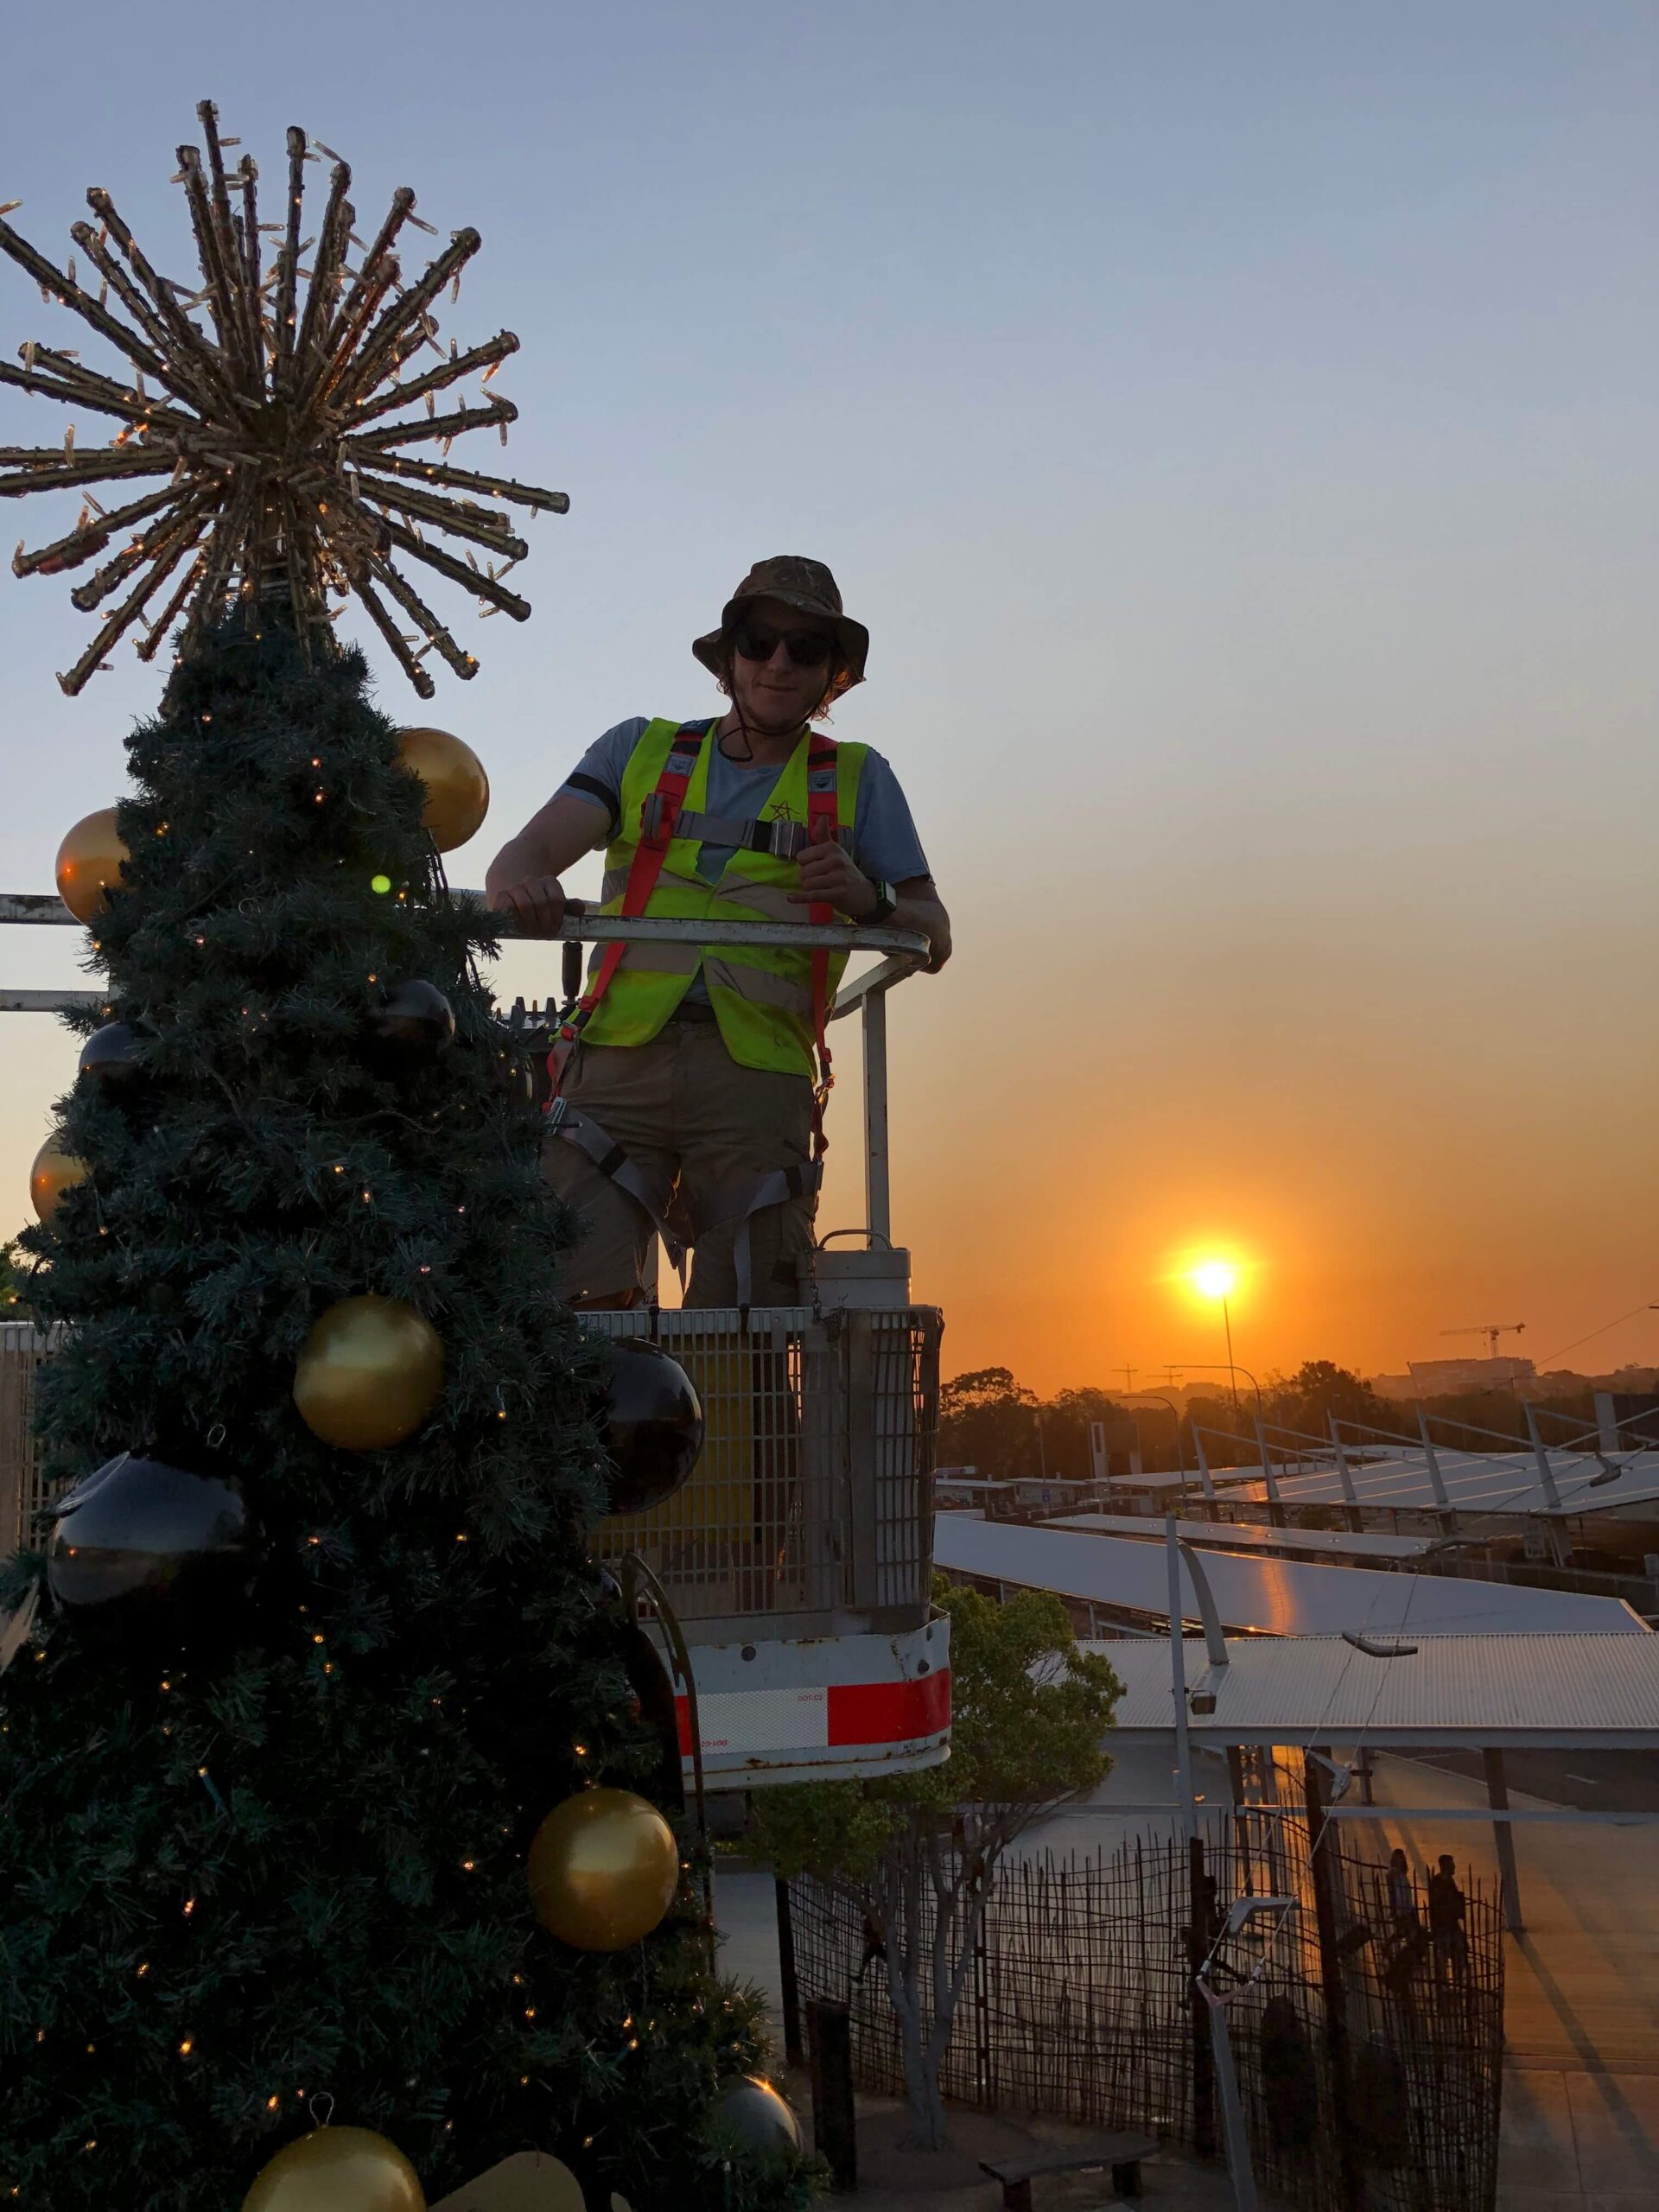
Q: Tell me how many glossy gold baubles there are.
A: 6